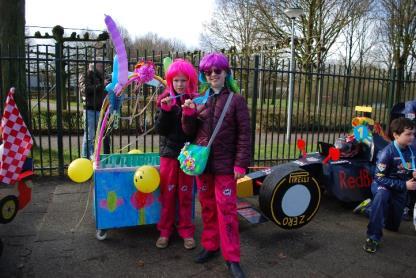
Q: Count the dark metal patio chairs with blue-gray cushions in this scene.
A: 0